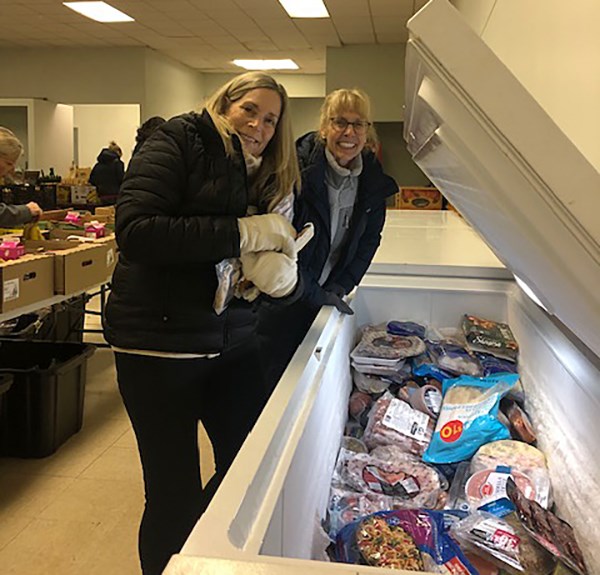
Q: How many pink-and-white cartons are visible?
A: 3